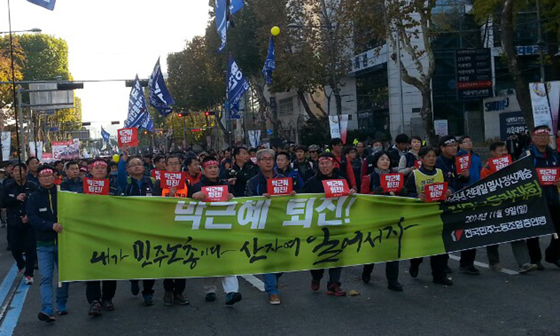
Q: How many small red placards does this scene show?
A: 13